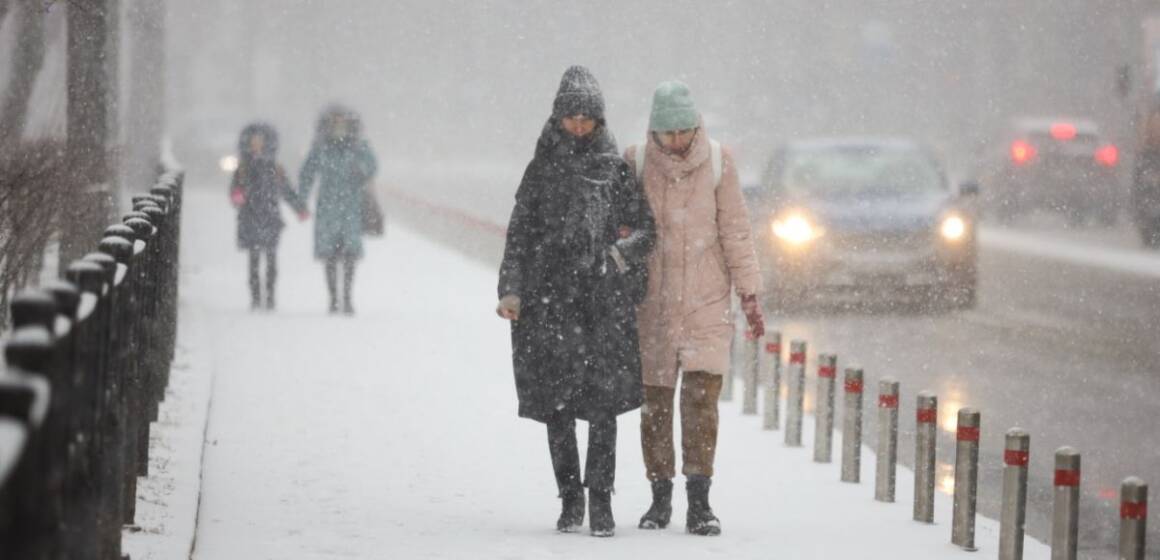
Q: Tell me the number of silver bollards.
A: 12